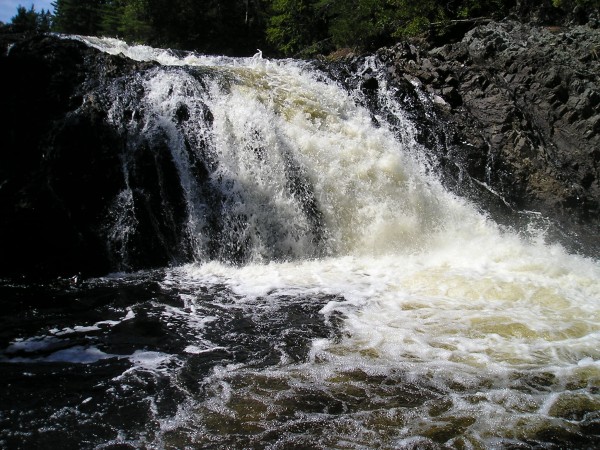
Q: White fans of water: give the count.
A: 1